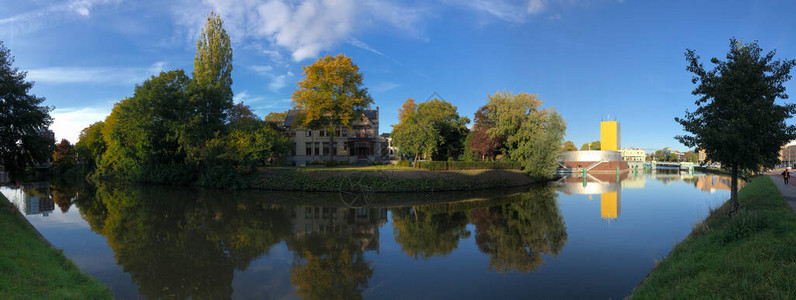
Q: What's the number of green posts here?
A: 5